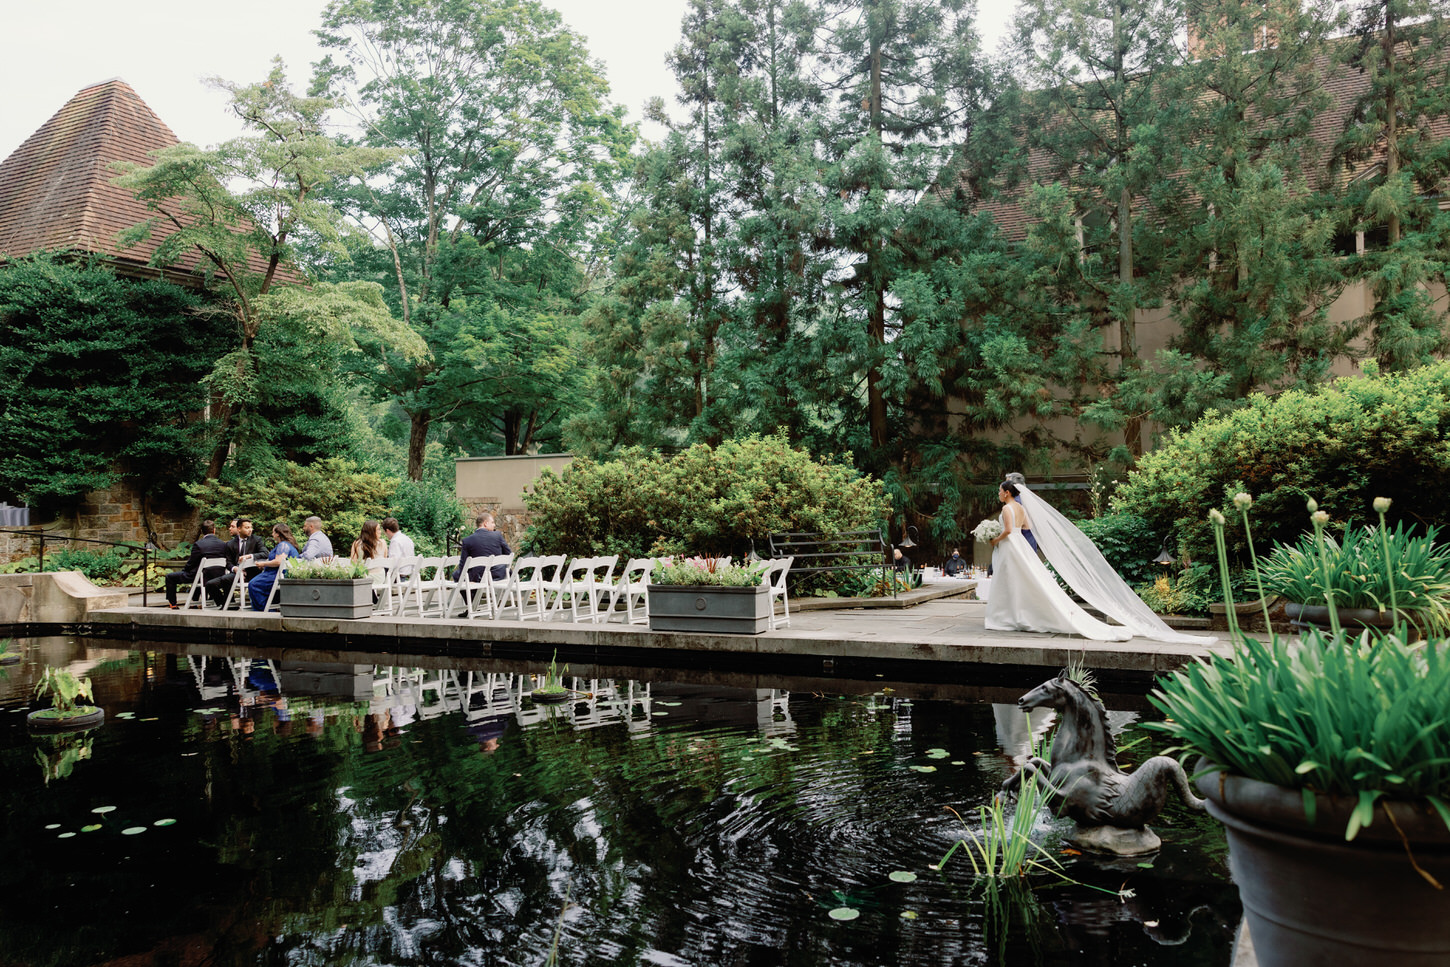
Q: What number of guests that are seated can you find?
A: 8